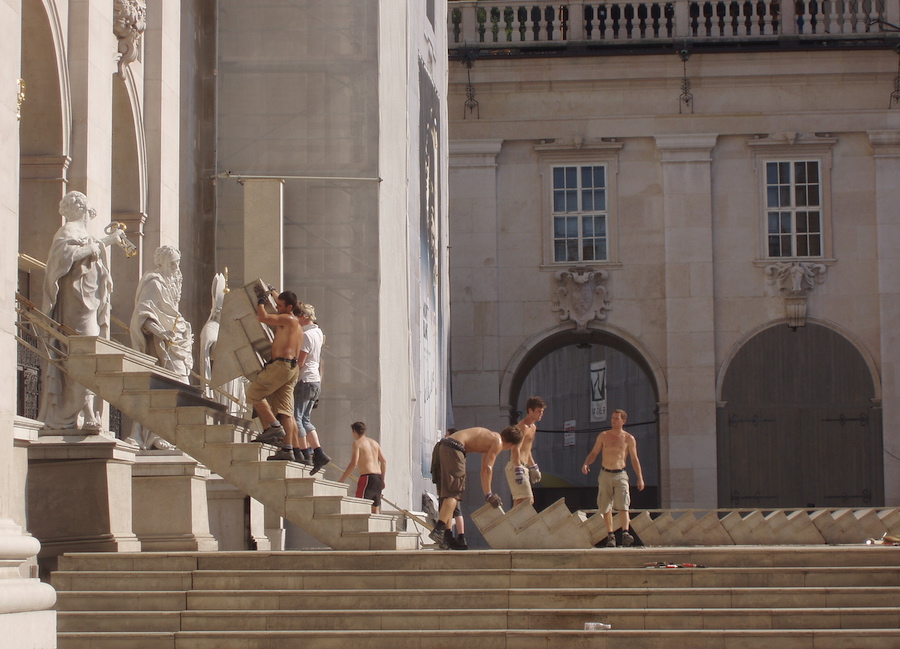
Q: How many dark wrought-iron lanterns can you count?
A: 3